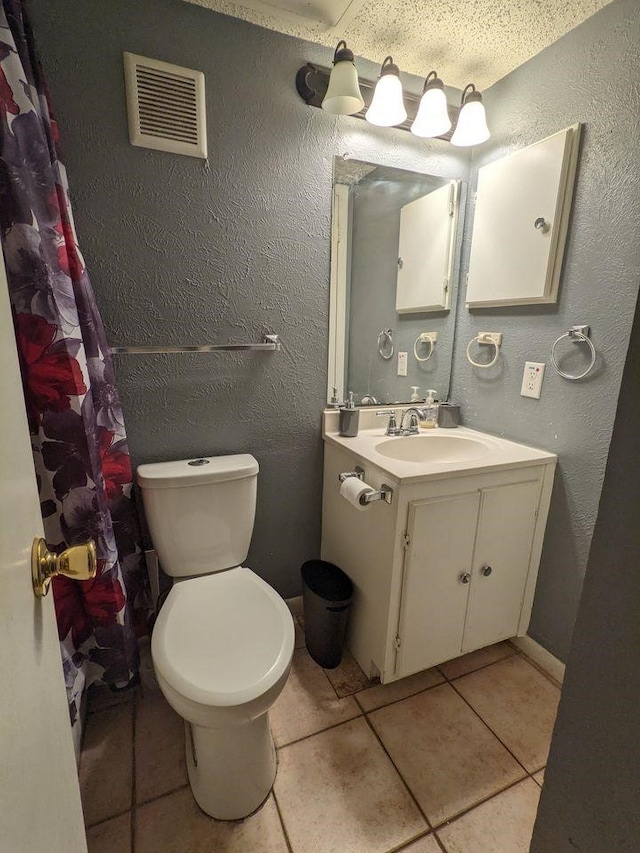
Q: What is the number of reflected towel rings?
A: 2